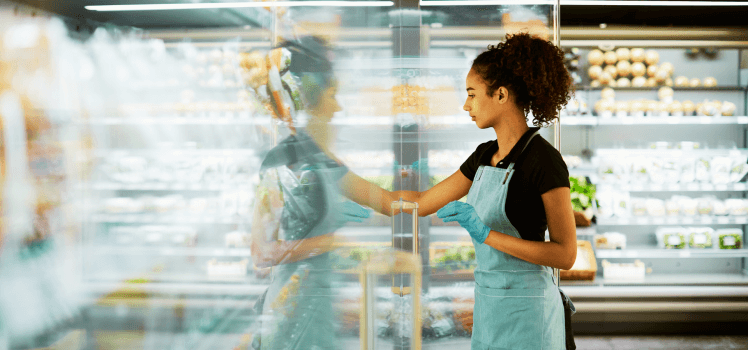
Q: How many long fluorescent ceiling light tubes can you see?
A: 2